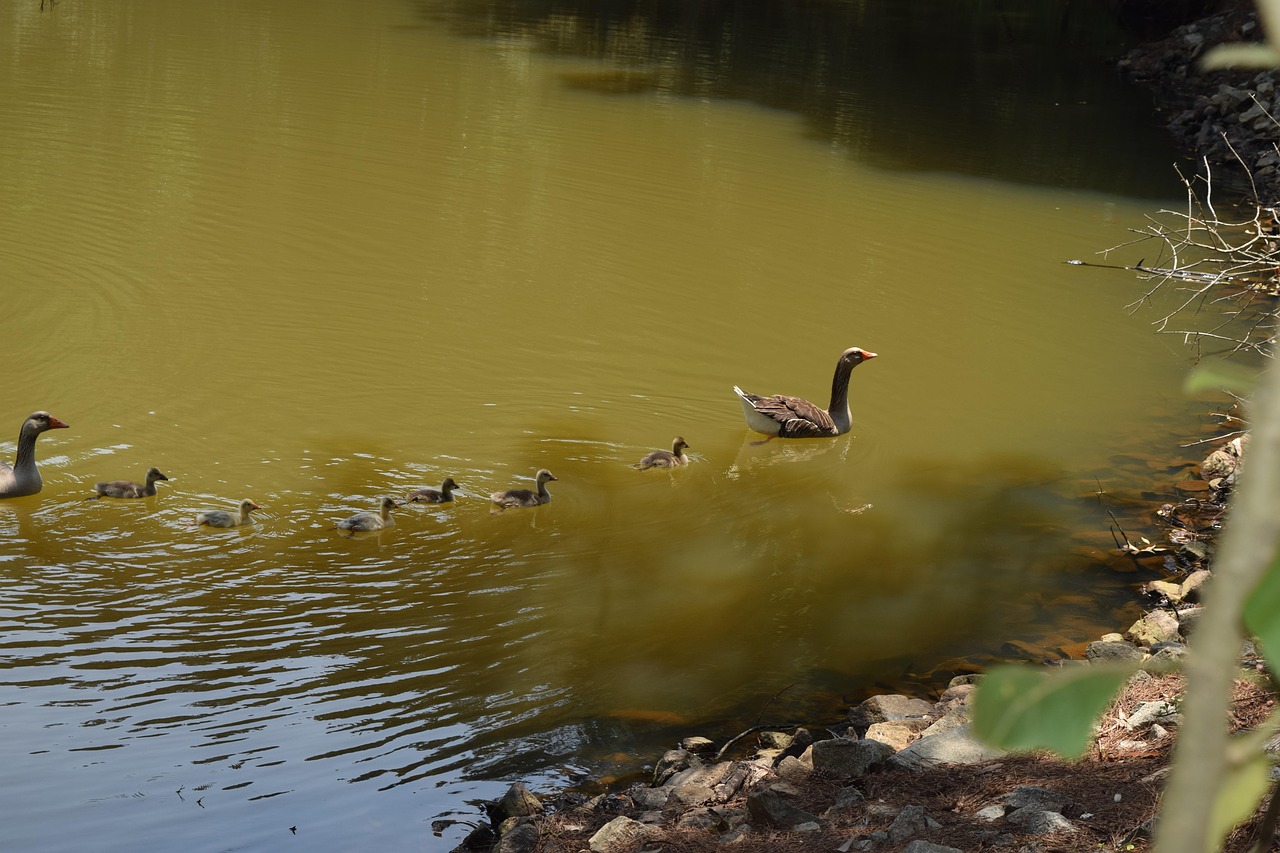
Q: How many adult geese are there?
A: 2